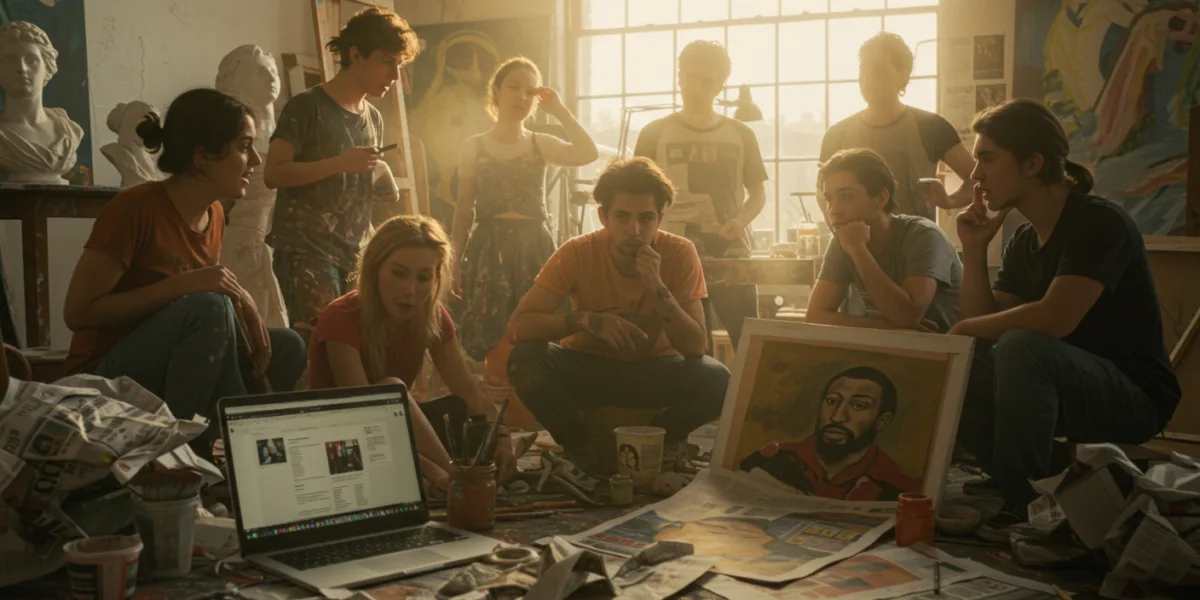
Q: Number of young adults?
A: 9